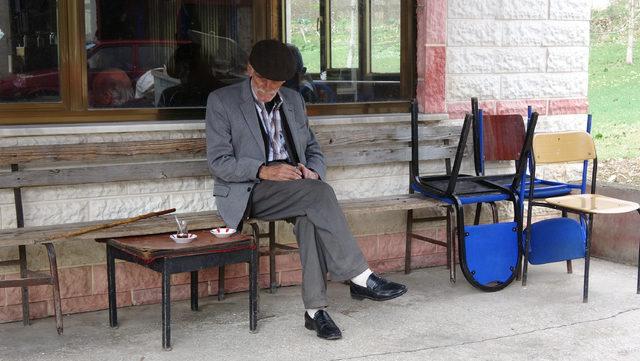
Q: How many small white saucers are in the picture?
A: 2